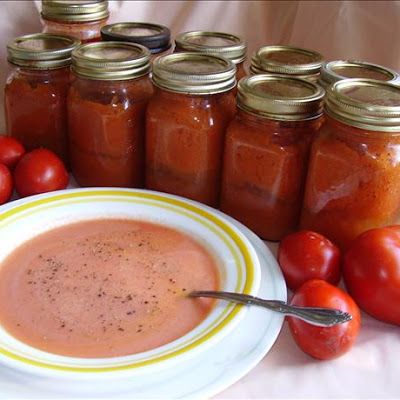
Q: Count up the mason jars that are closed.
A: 10